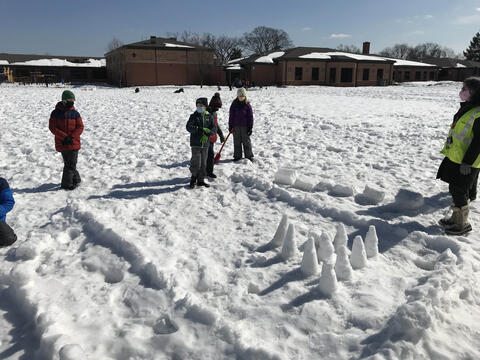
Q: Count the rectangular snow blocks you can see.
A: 6